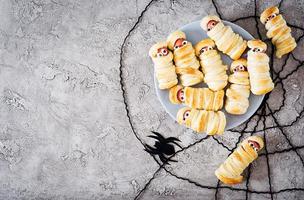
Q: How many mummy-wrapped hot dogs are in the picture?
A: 10